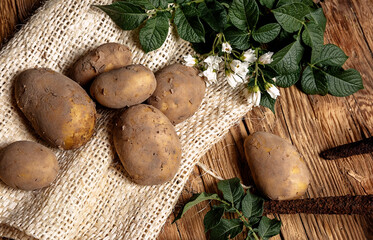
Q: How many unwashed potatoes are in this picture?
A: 7